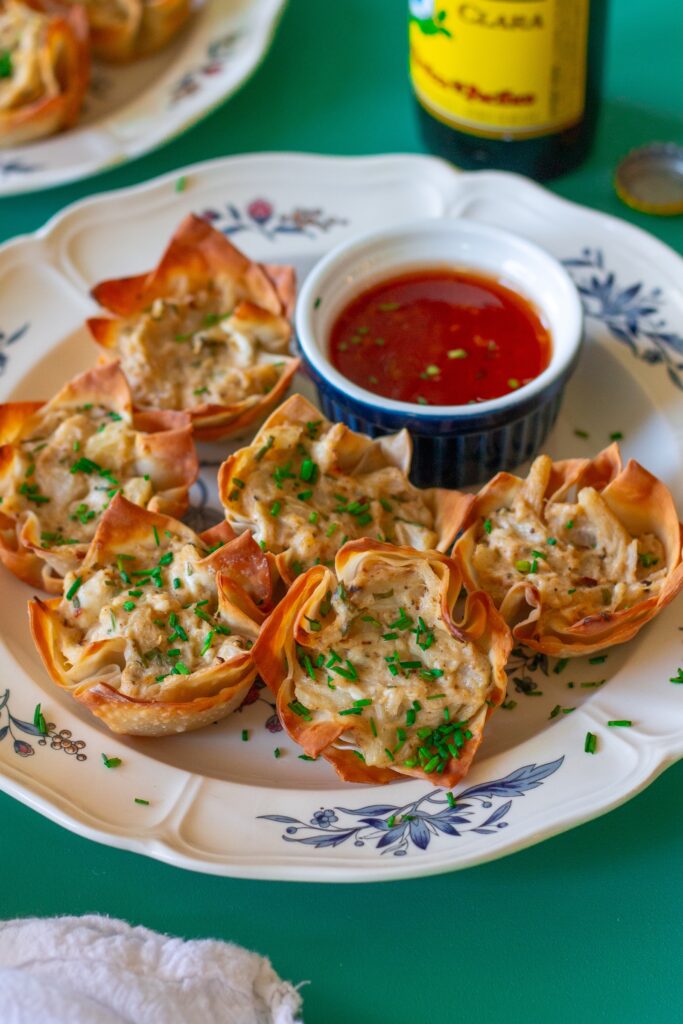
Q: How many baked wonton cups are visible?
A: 8